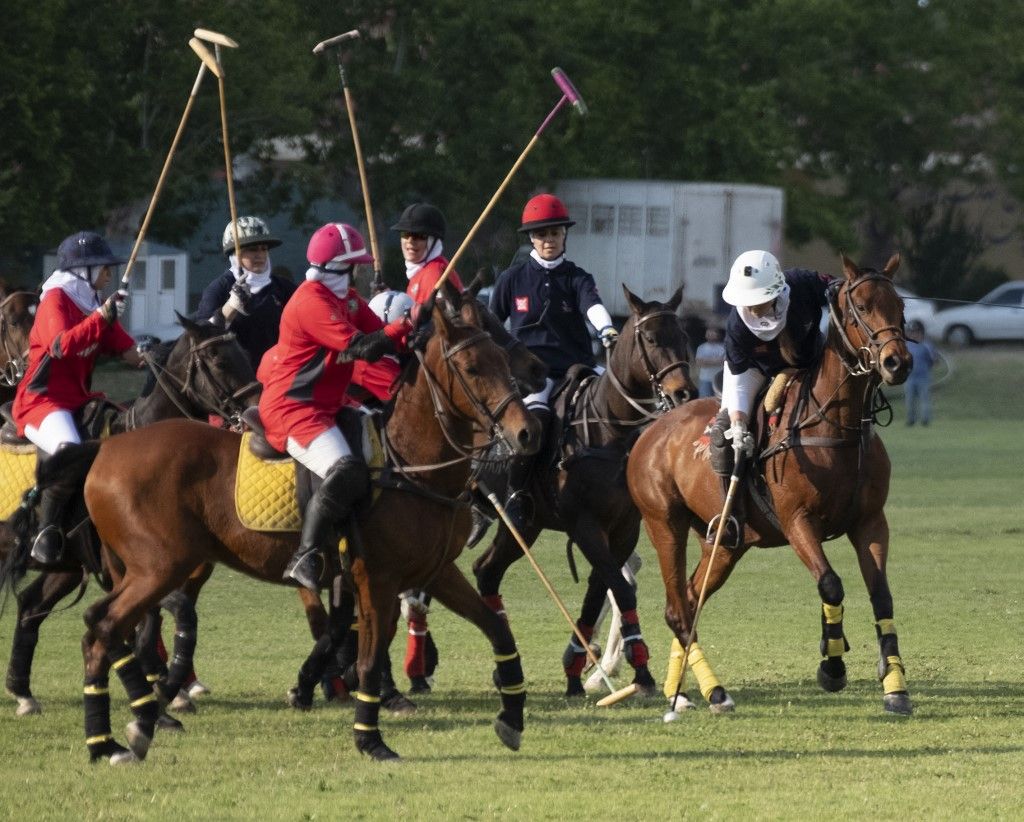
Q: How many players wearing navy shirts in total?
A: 3